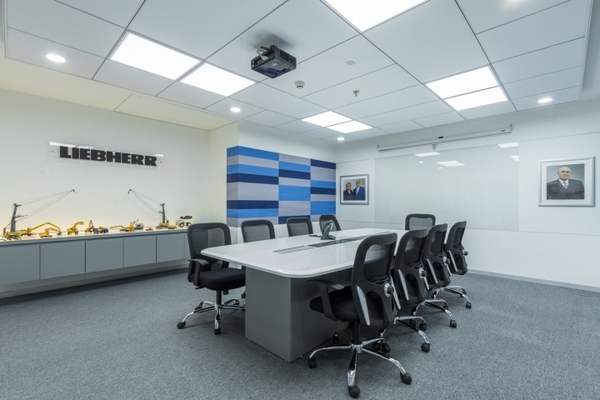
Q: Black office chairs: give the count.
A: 9